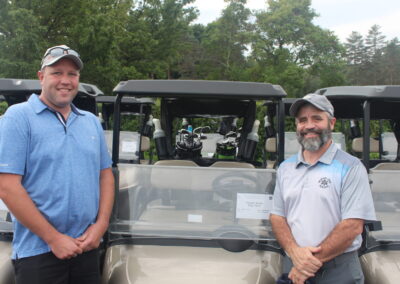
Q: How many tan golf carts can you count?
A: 3